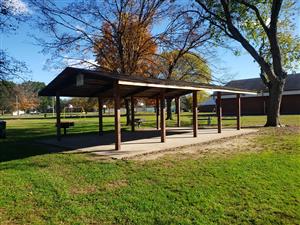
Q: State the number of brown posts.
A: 10